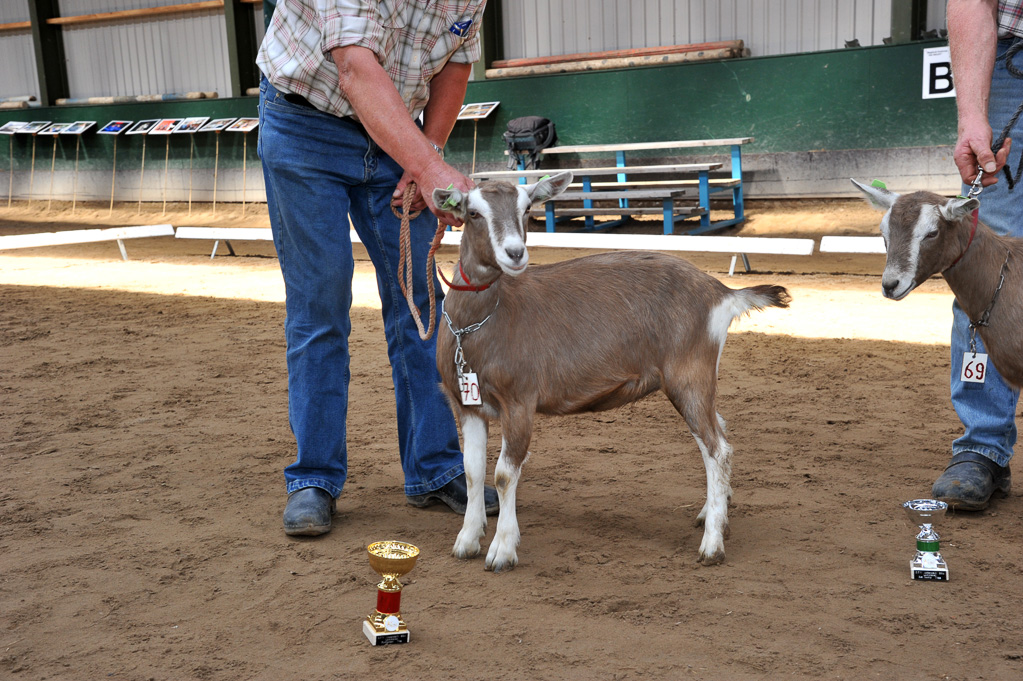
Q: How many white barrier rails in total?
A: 3